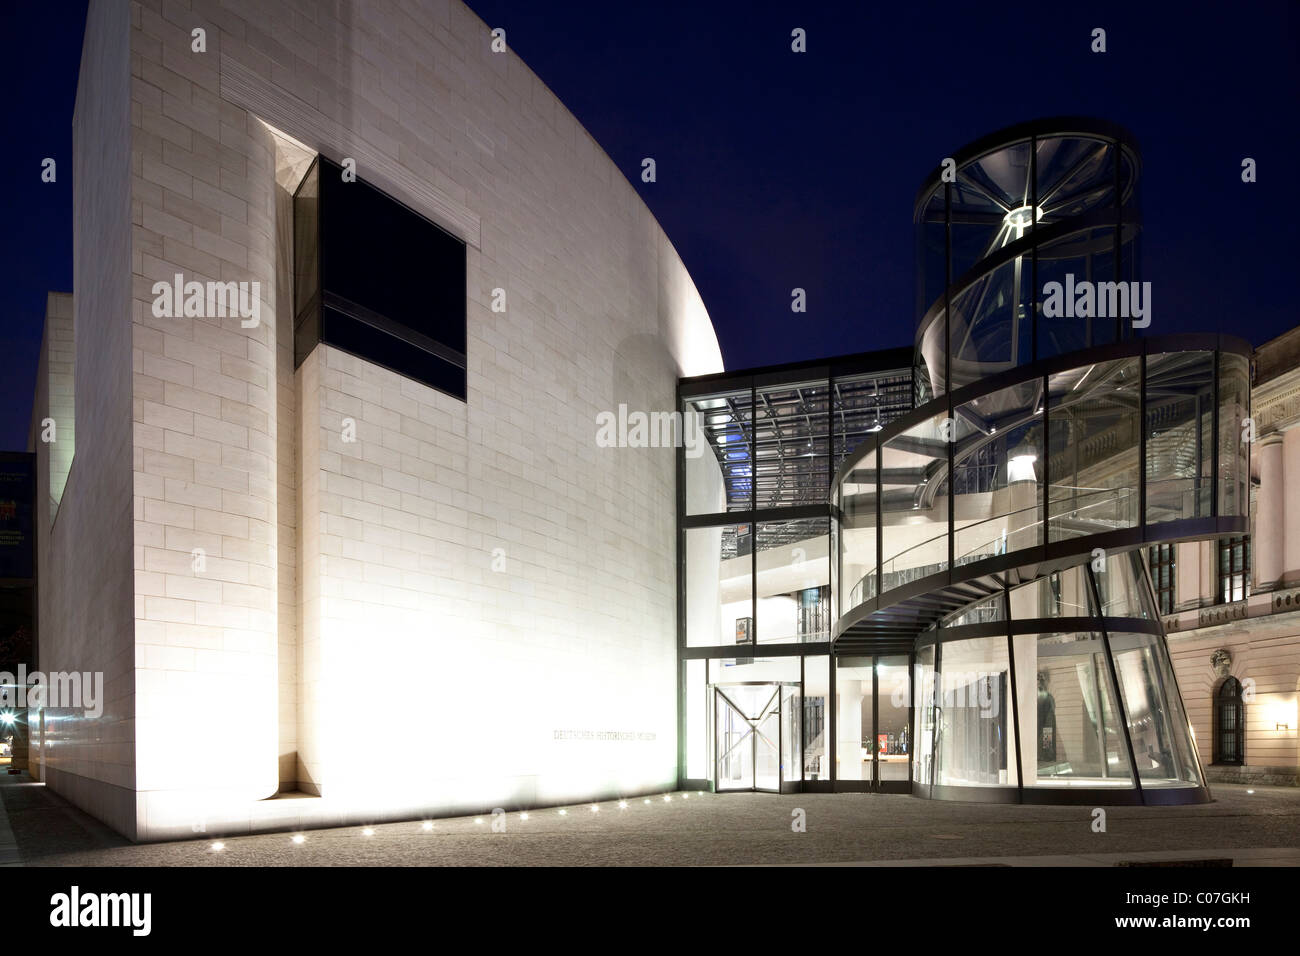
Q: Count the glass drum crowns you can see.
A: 1